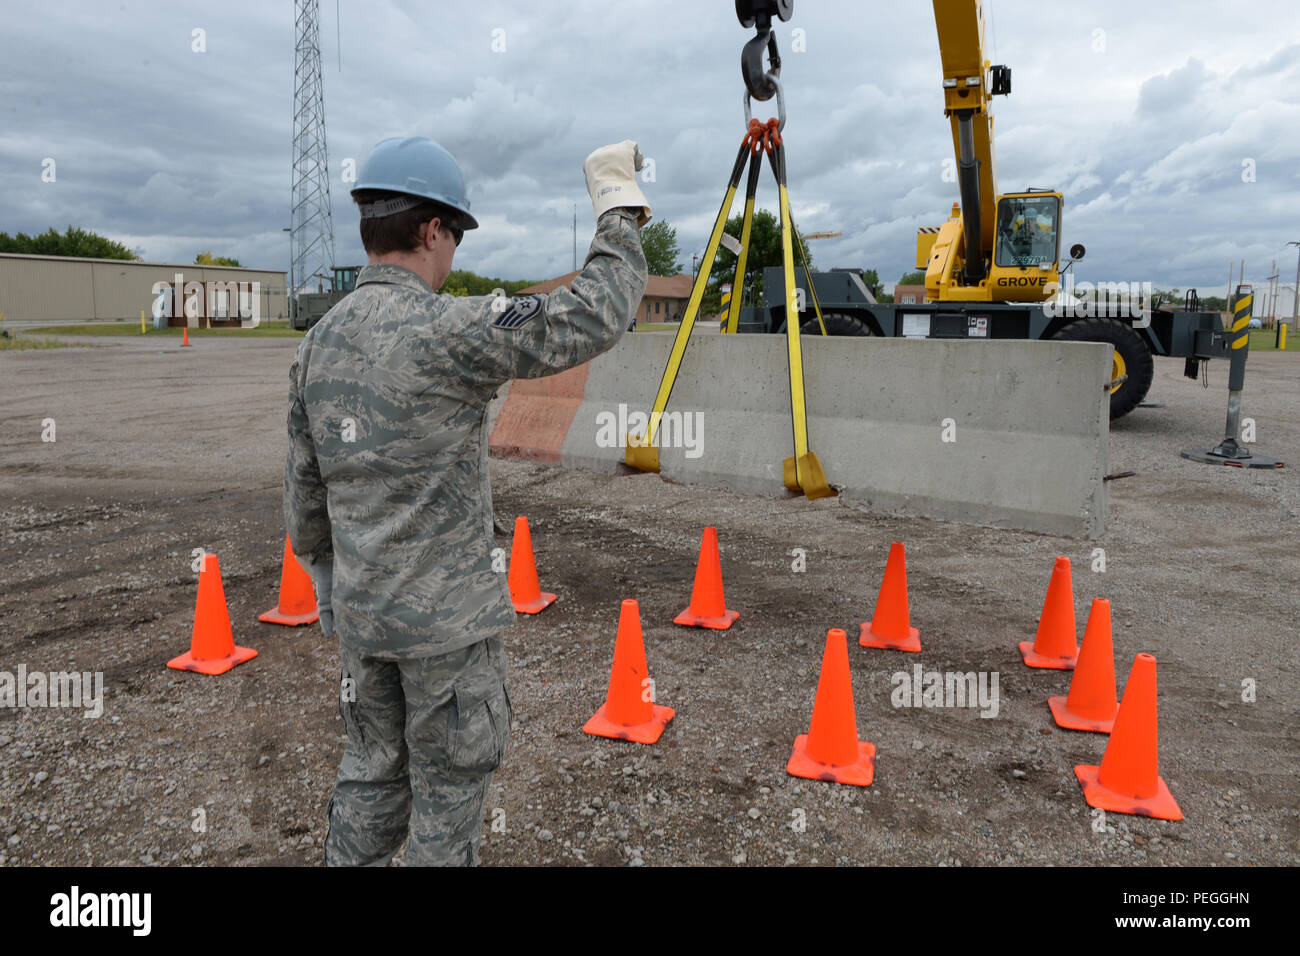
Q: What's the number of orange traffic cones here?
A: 11